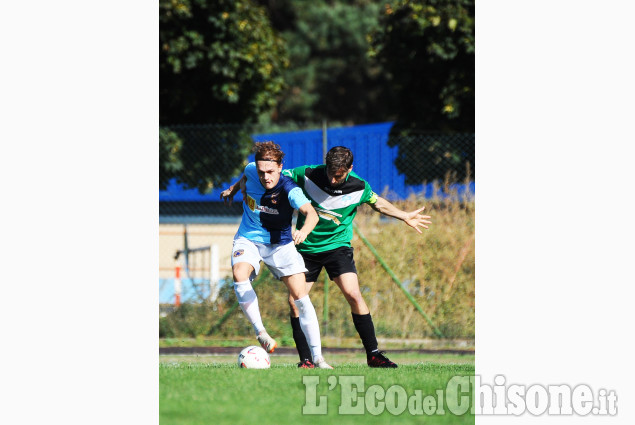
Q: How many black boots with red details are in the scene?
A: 2